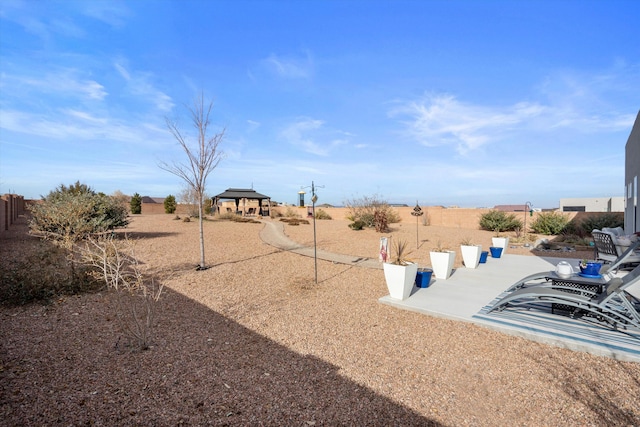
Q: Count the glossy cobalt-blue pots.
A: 4